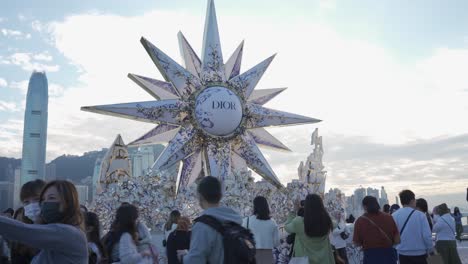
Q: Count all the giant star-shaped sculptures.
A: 1